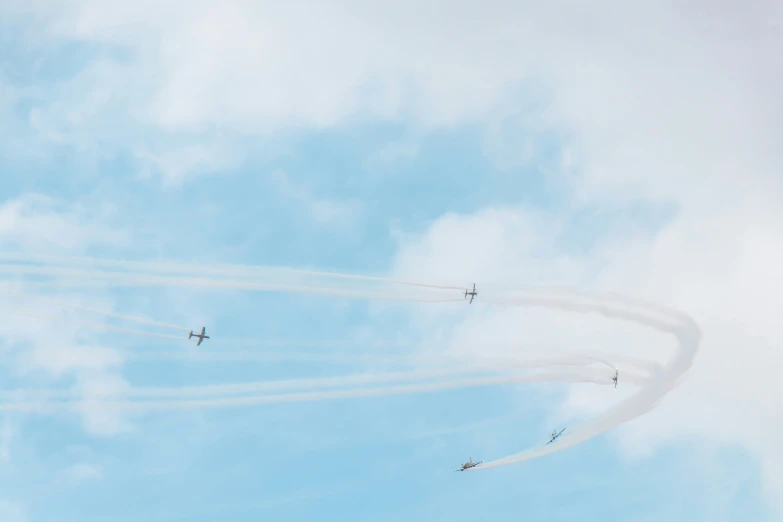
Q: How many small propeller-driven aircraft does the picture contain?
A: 5